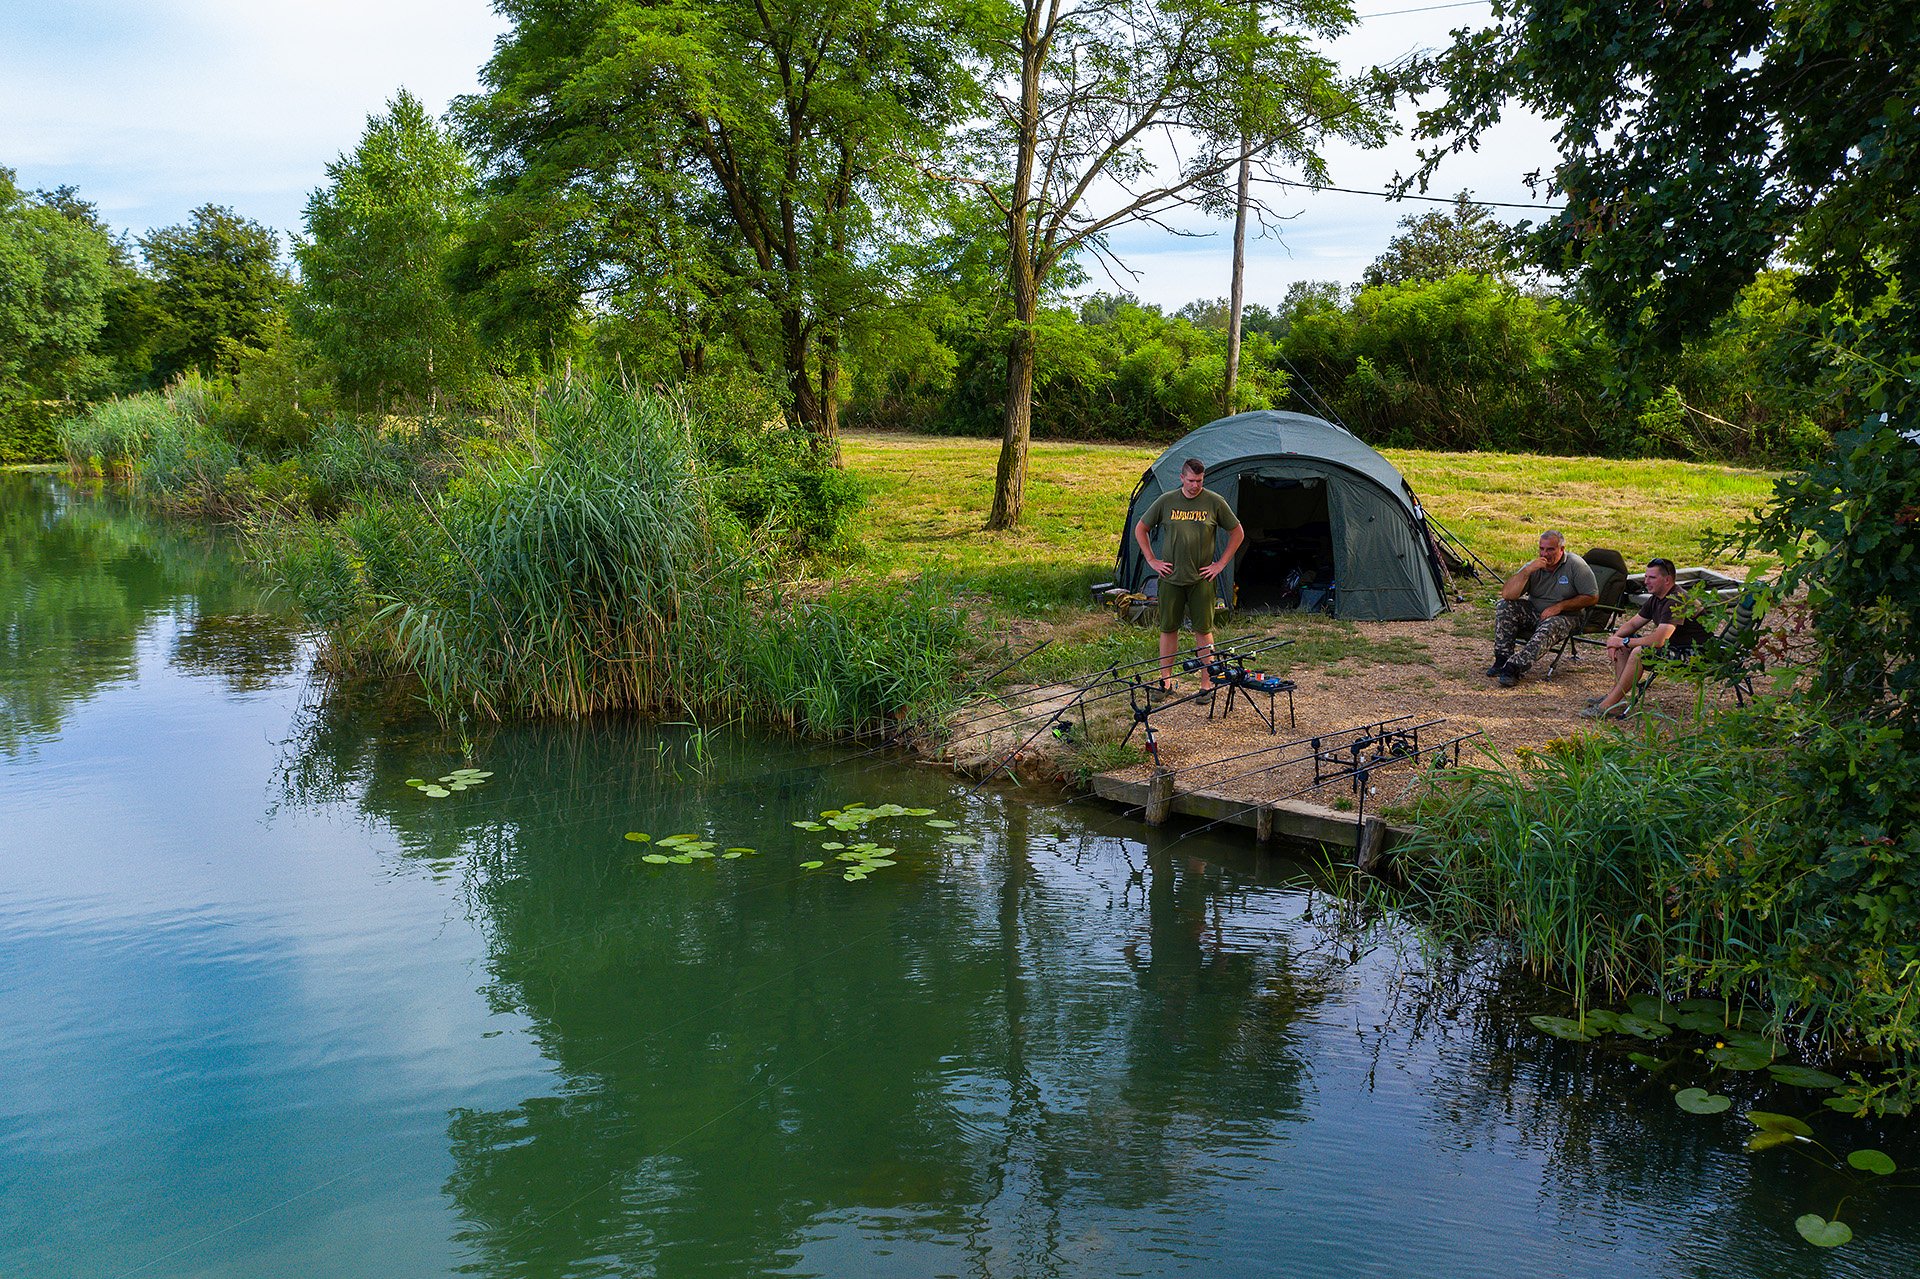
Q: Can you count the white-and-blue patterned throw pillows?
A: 0